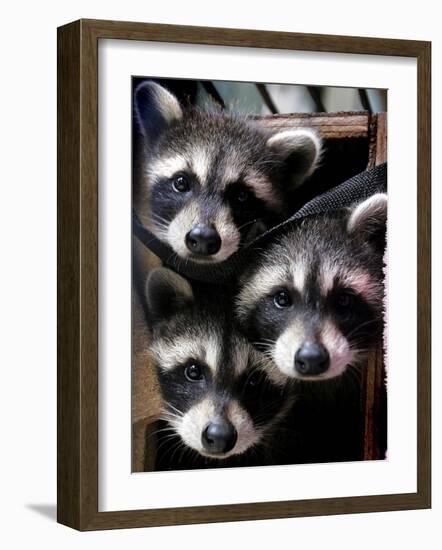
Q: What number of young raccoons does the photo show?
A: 3